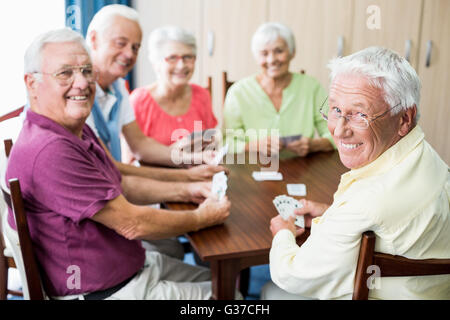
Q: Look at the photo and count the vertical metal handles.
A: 4